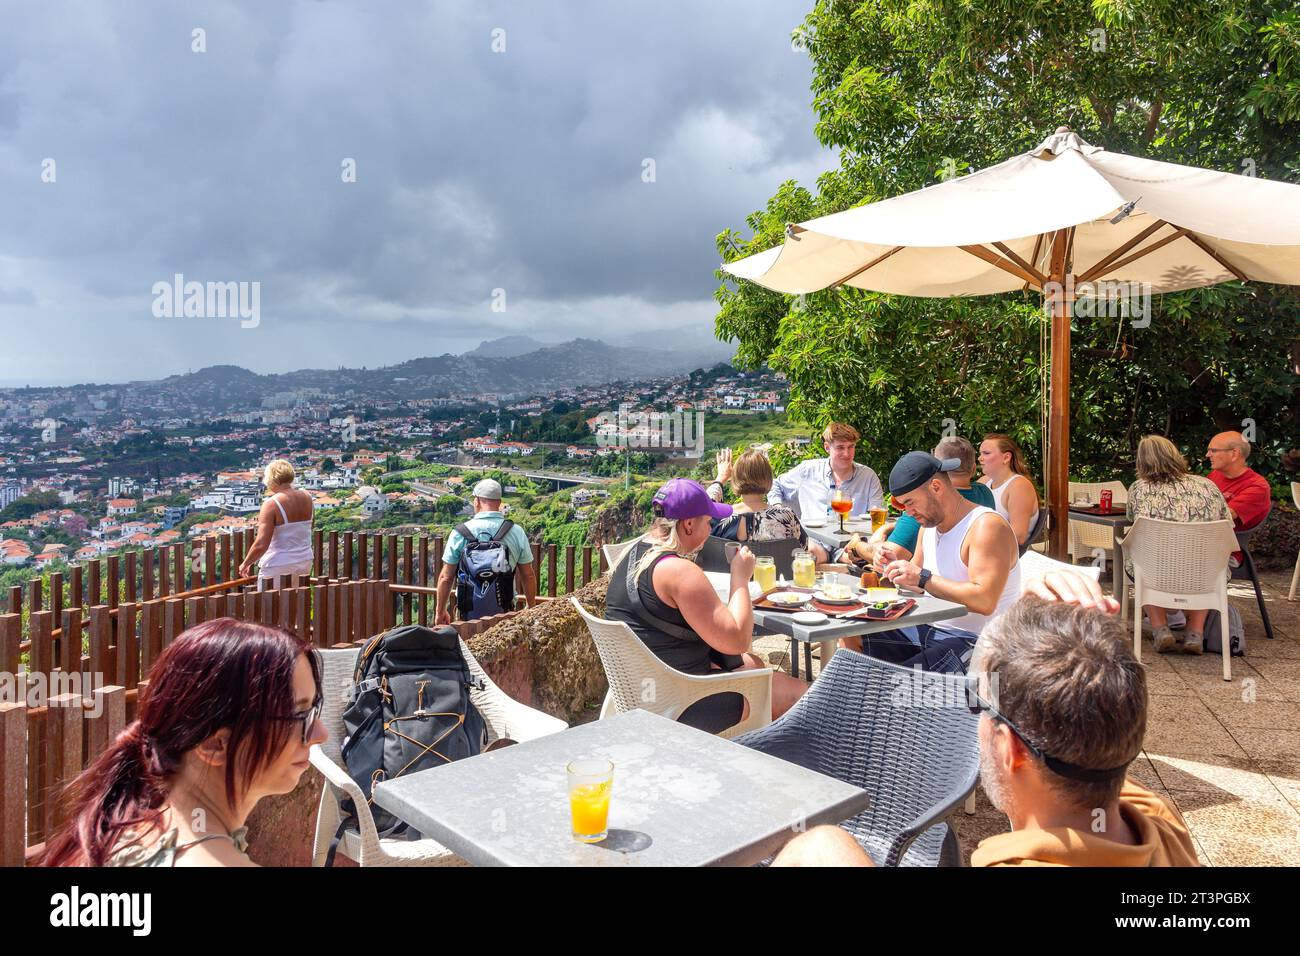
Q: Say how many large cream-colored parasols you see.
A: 1